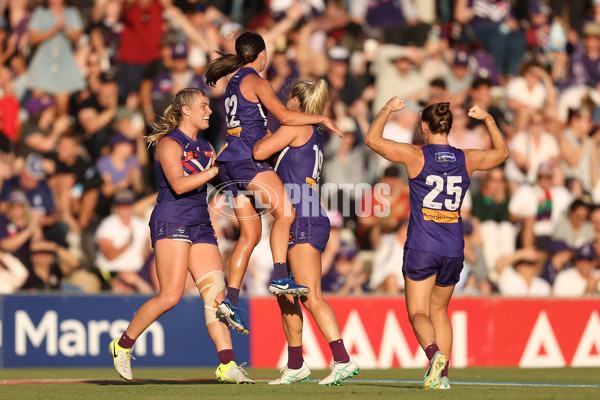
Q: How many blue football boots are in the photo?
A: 2